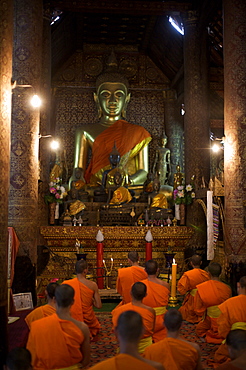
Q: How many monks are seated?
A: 13